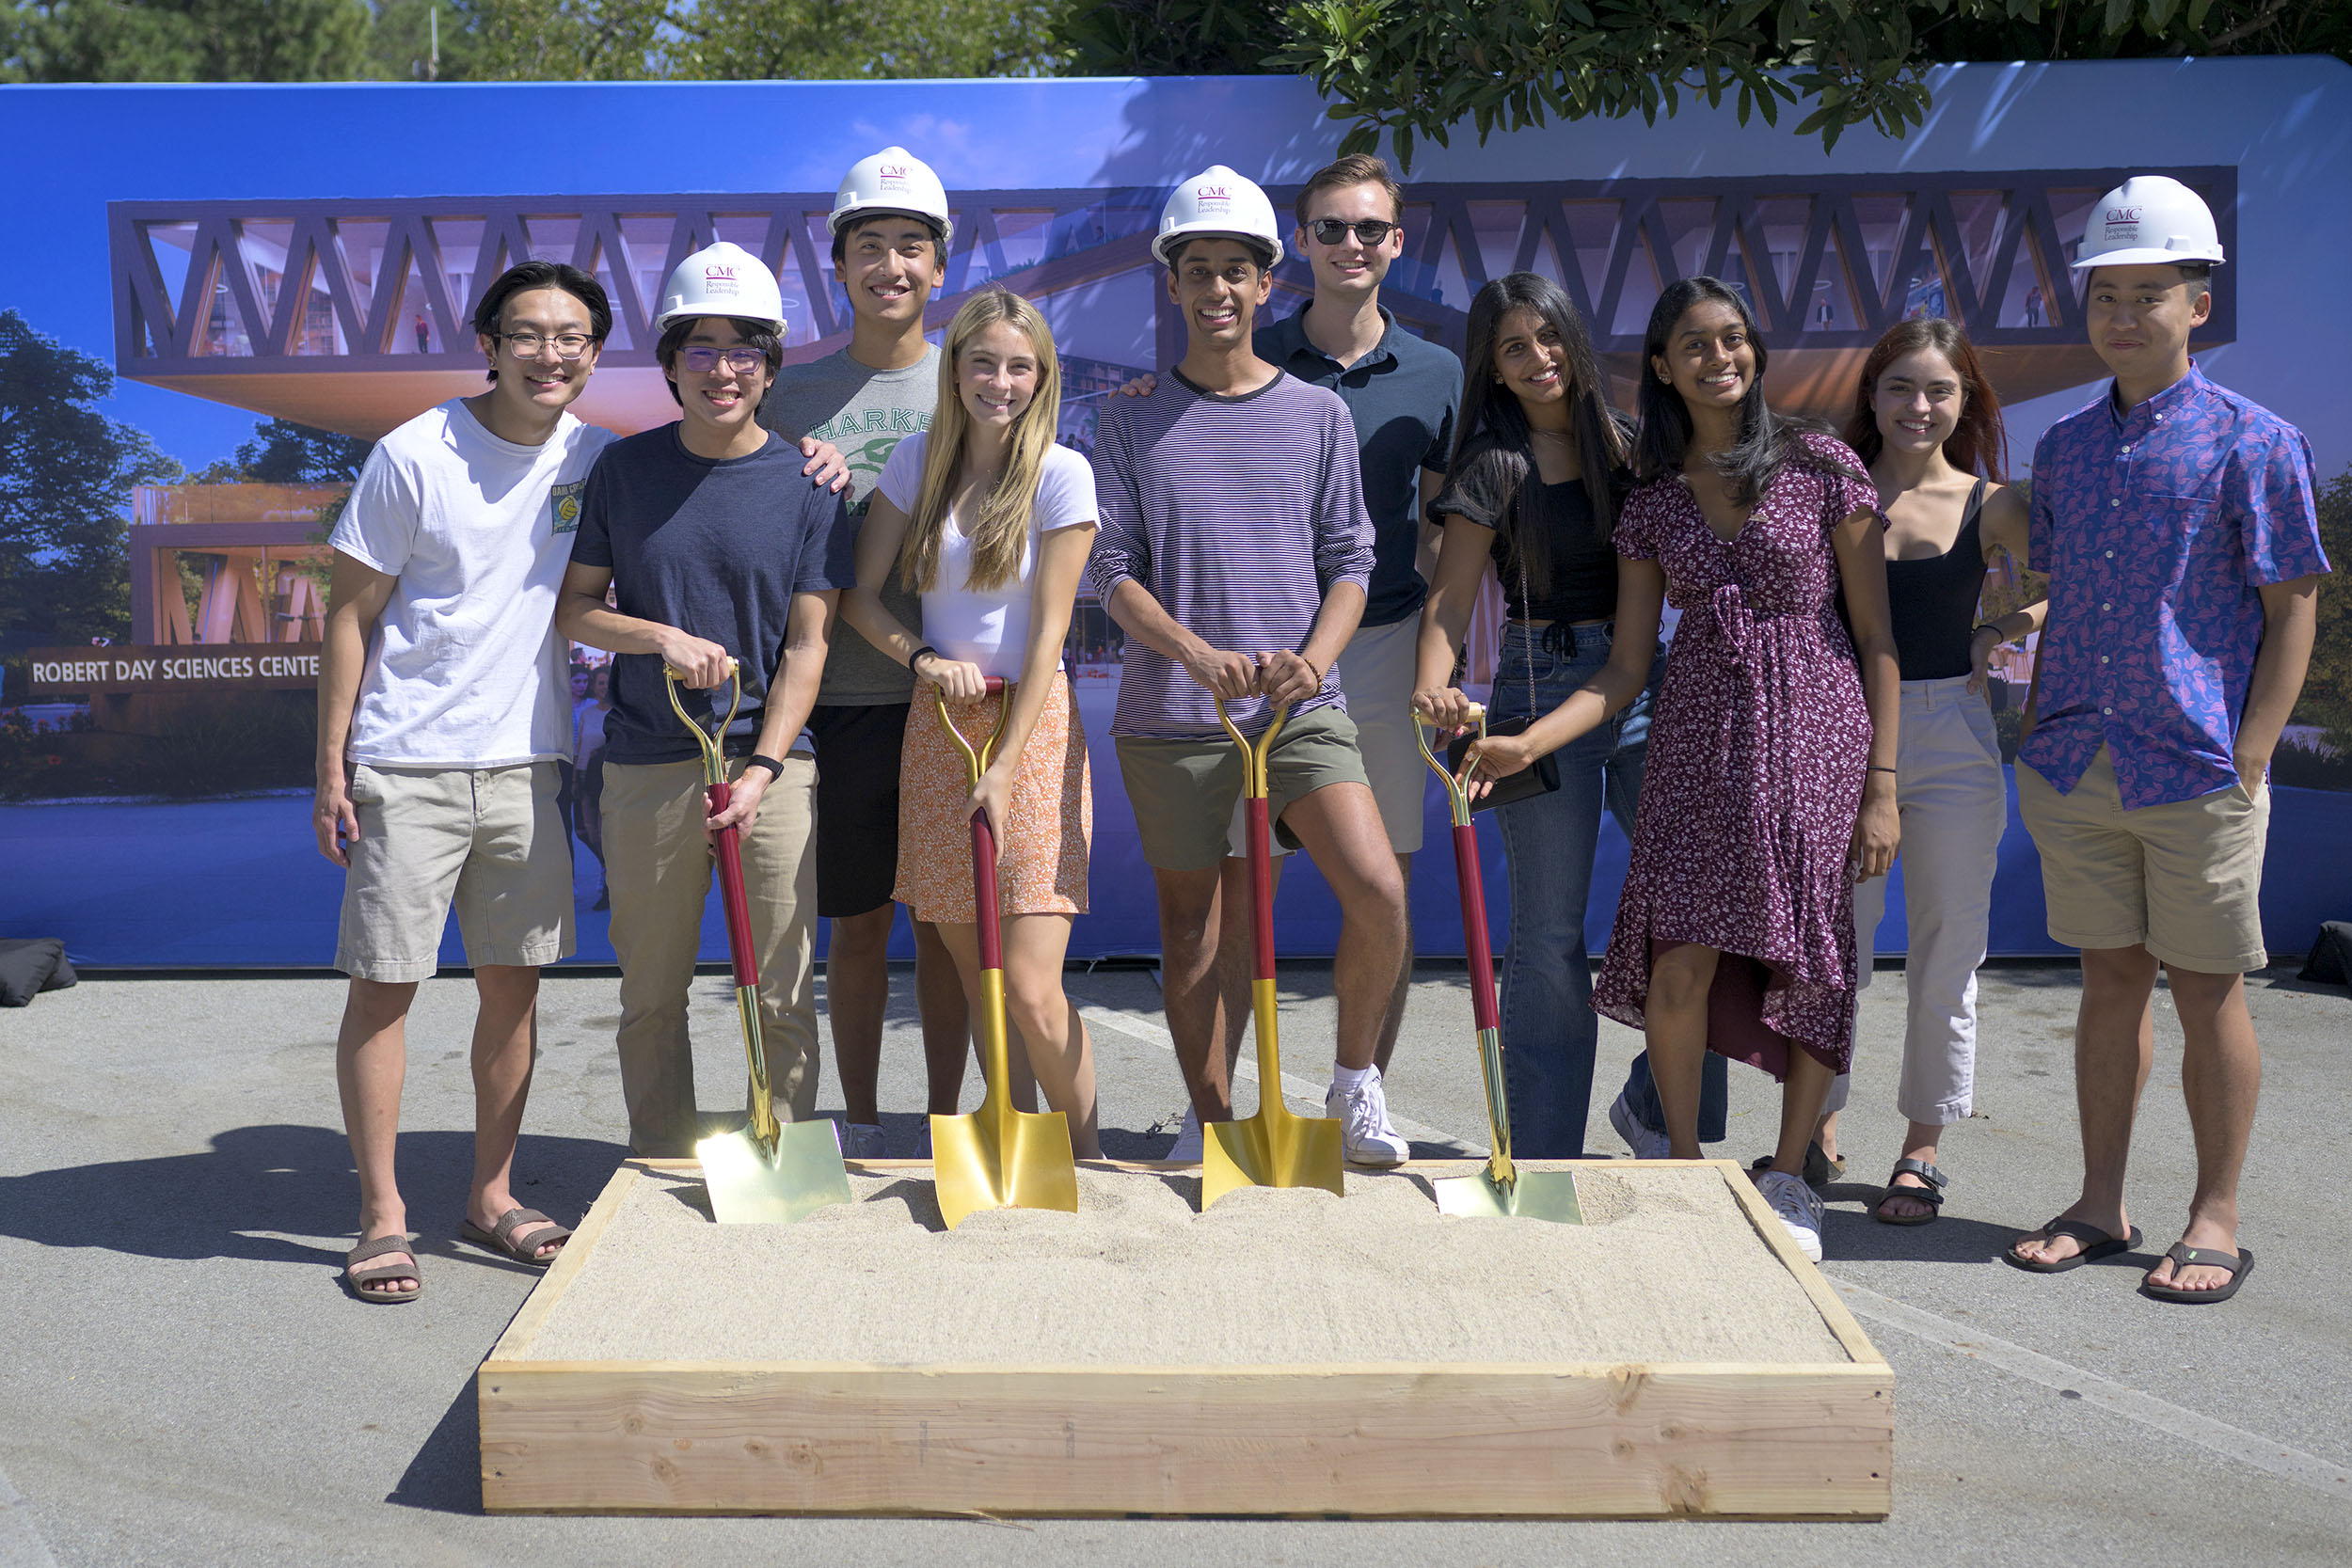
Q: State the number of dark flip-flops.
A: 2